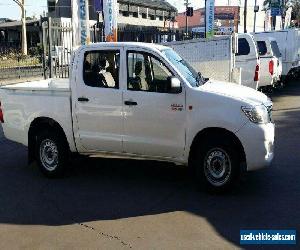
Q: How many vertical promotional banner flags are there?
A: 3